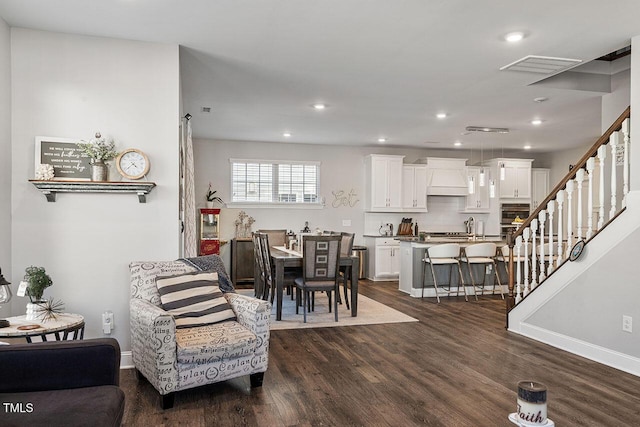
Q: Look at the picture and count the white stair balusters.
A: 12